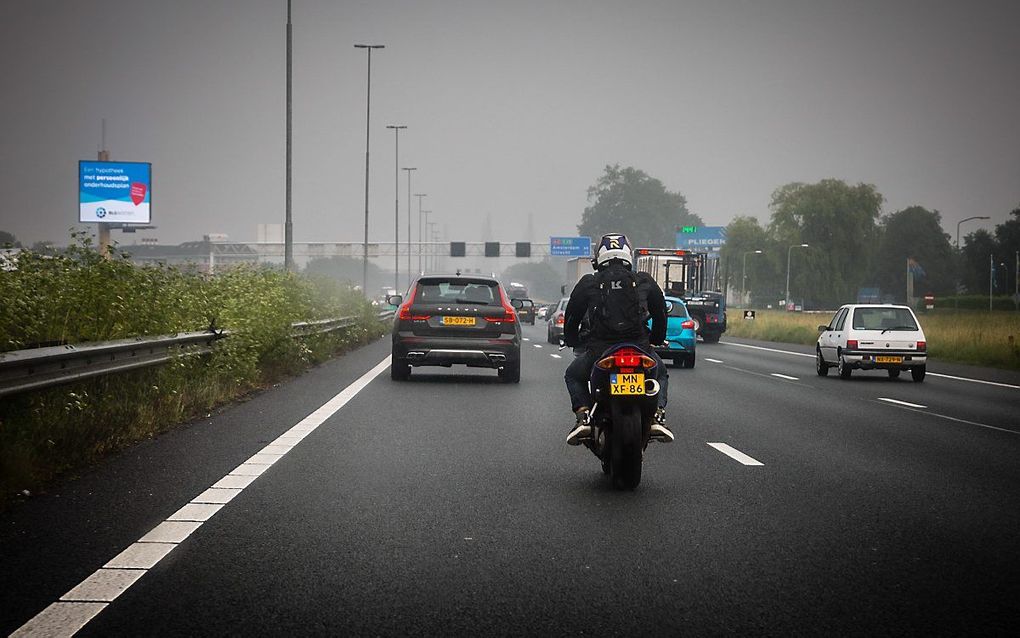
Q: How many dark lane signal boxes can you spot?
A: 3